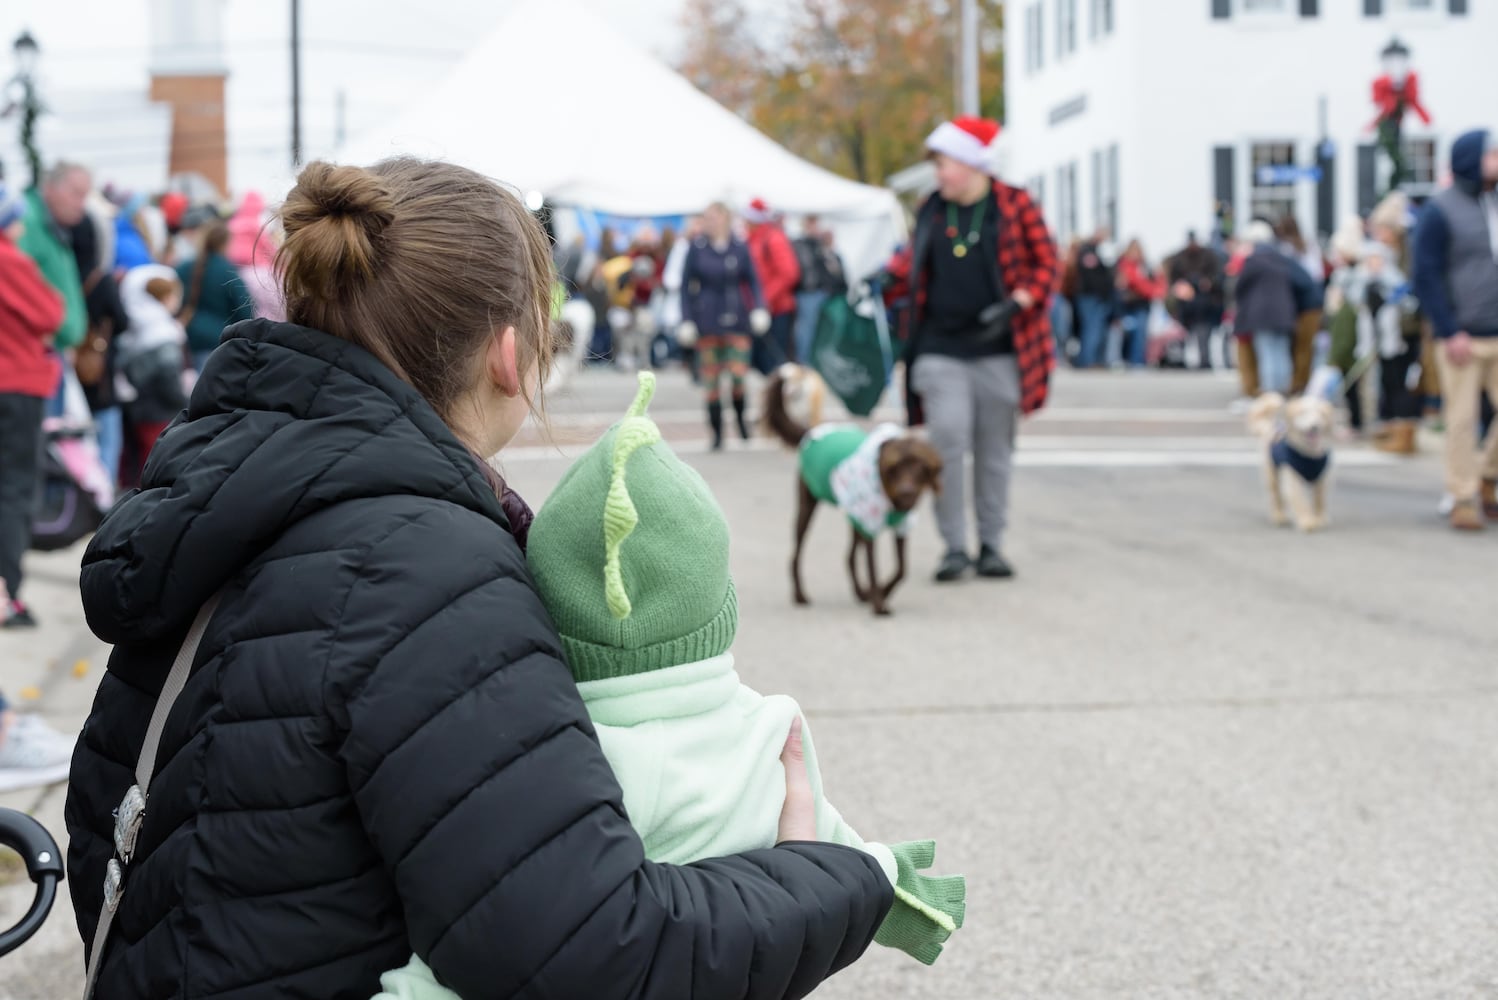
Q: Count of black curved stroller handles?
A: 1